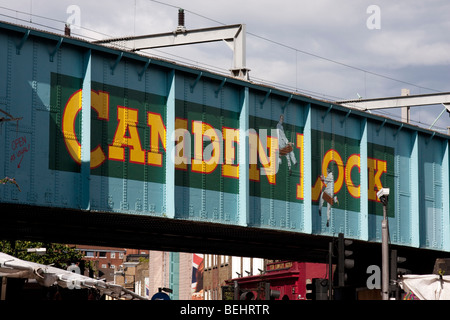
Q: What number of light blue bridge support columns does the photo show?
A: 7